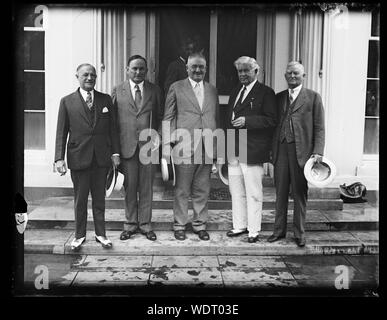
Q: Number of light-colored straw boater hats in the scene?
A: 4